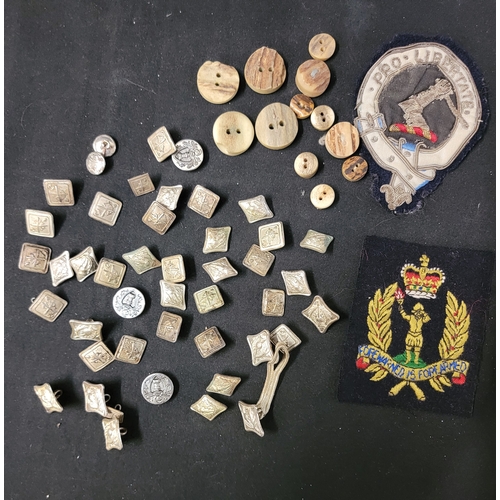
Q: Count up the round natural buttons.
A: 12